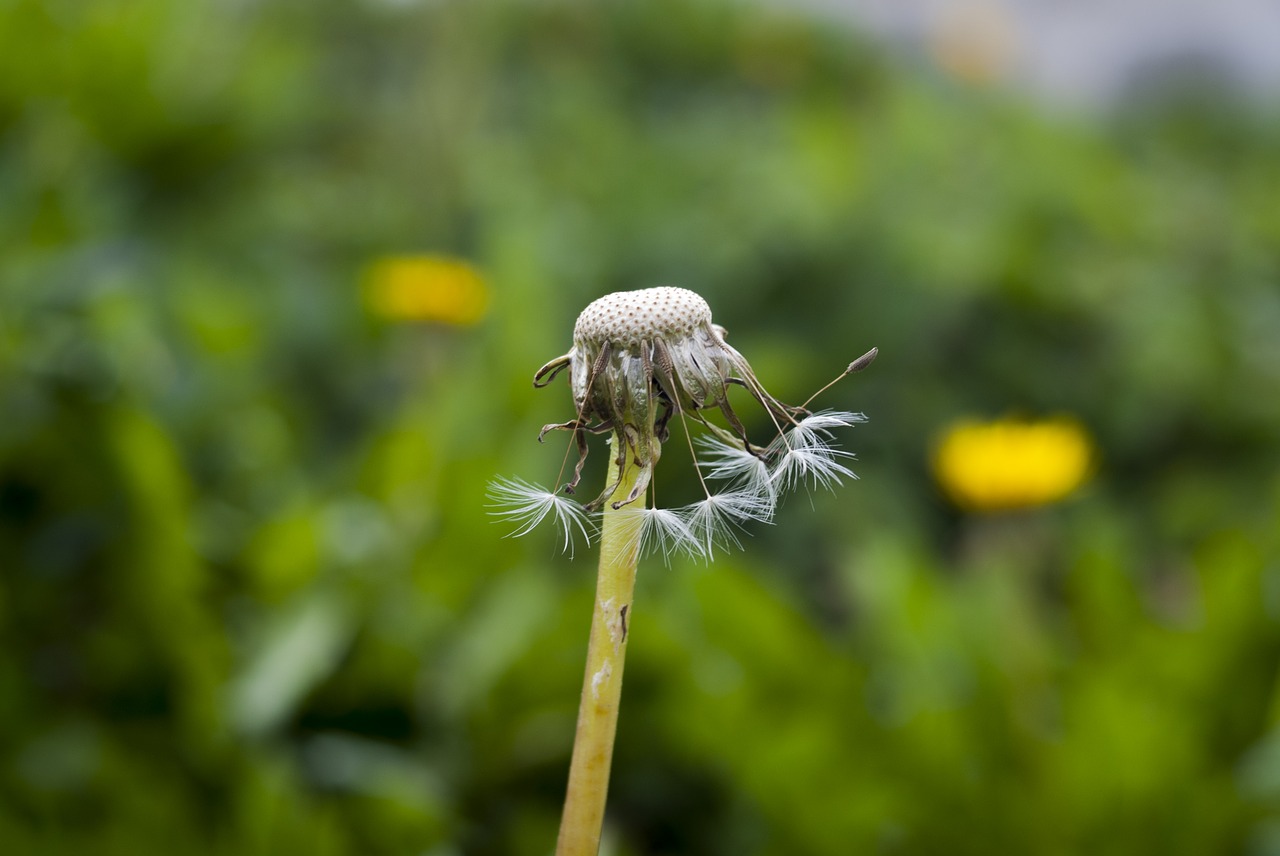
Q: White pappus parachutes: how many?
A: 6